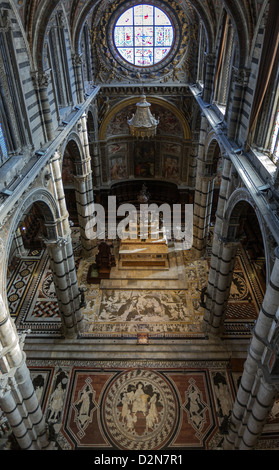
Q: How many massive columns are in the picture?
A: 6